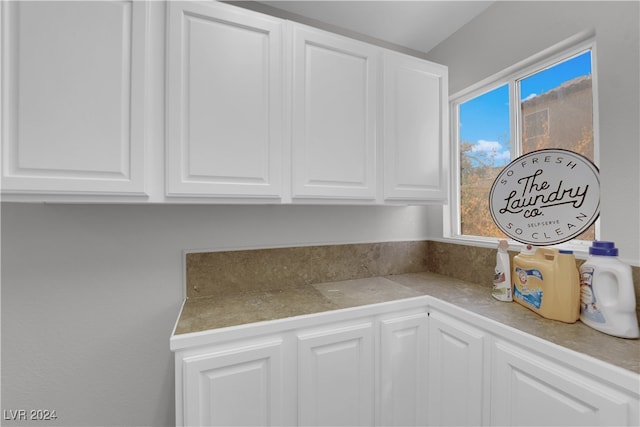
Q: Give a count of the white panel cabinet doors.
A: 9